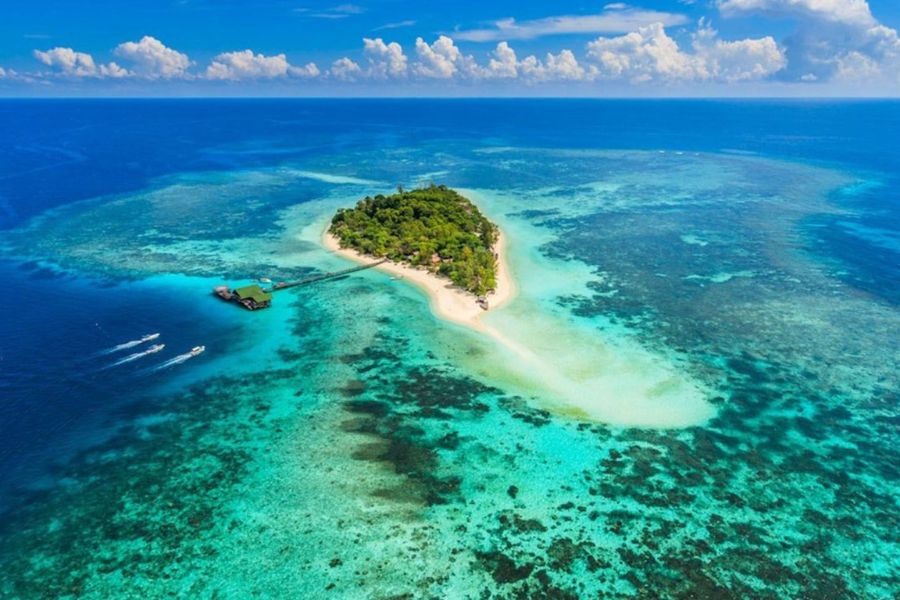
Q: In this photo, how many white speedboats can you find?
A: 3